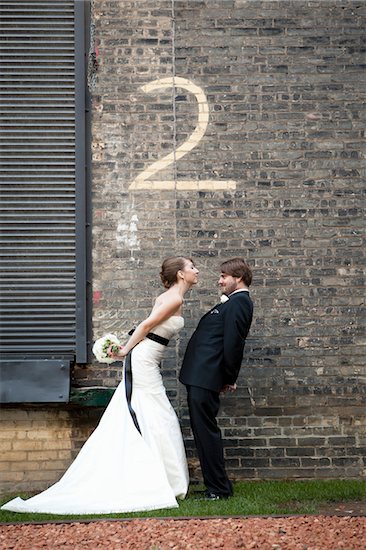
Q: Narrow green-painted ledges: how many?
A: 1